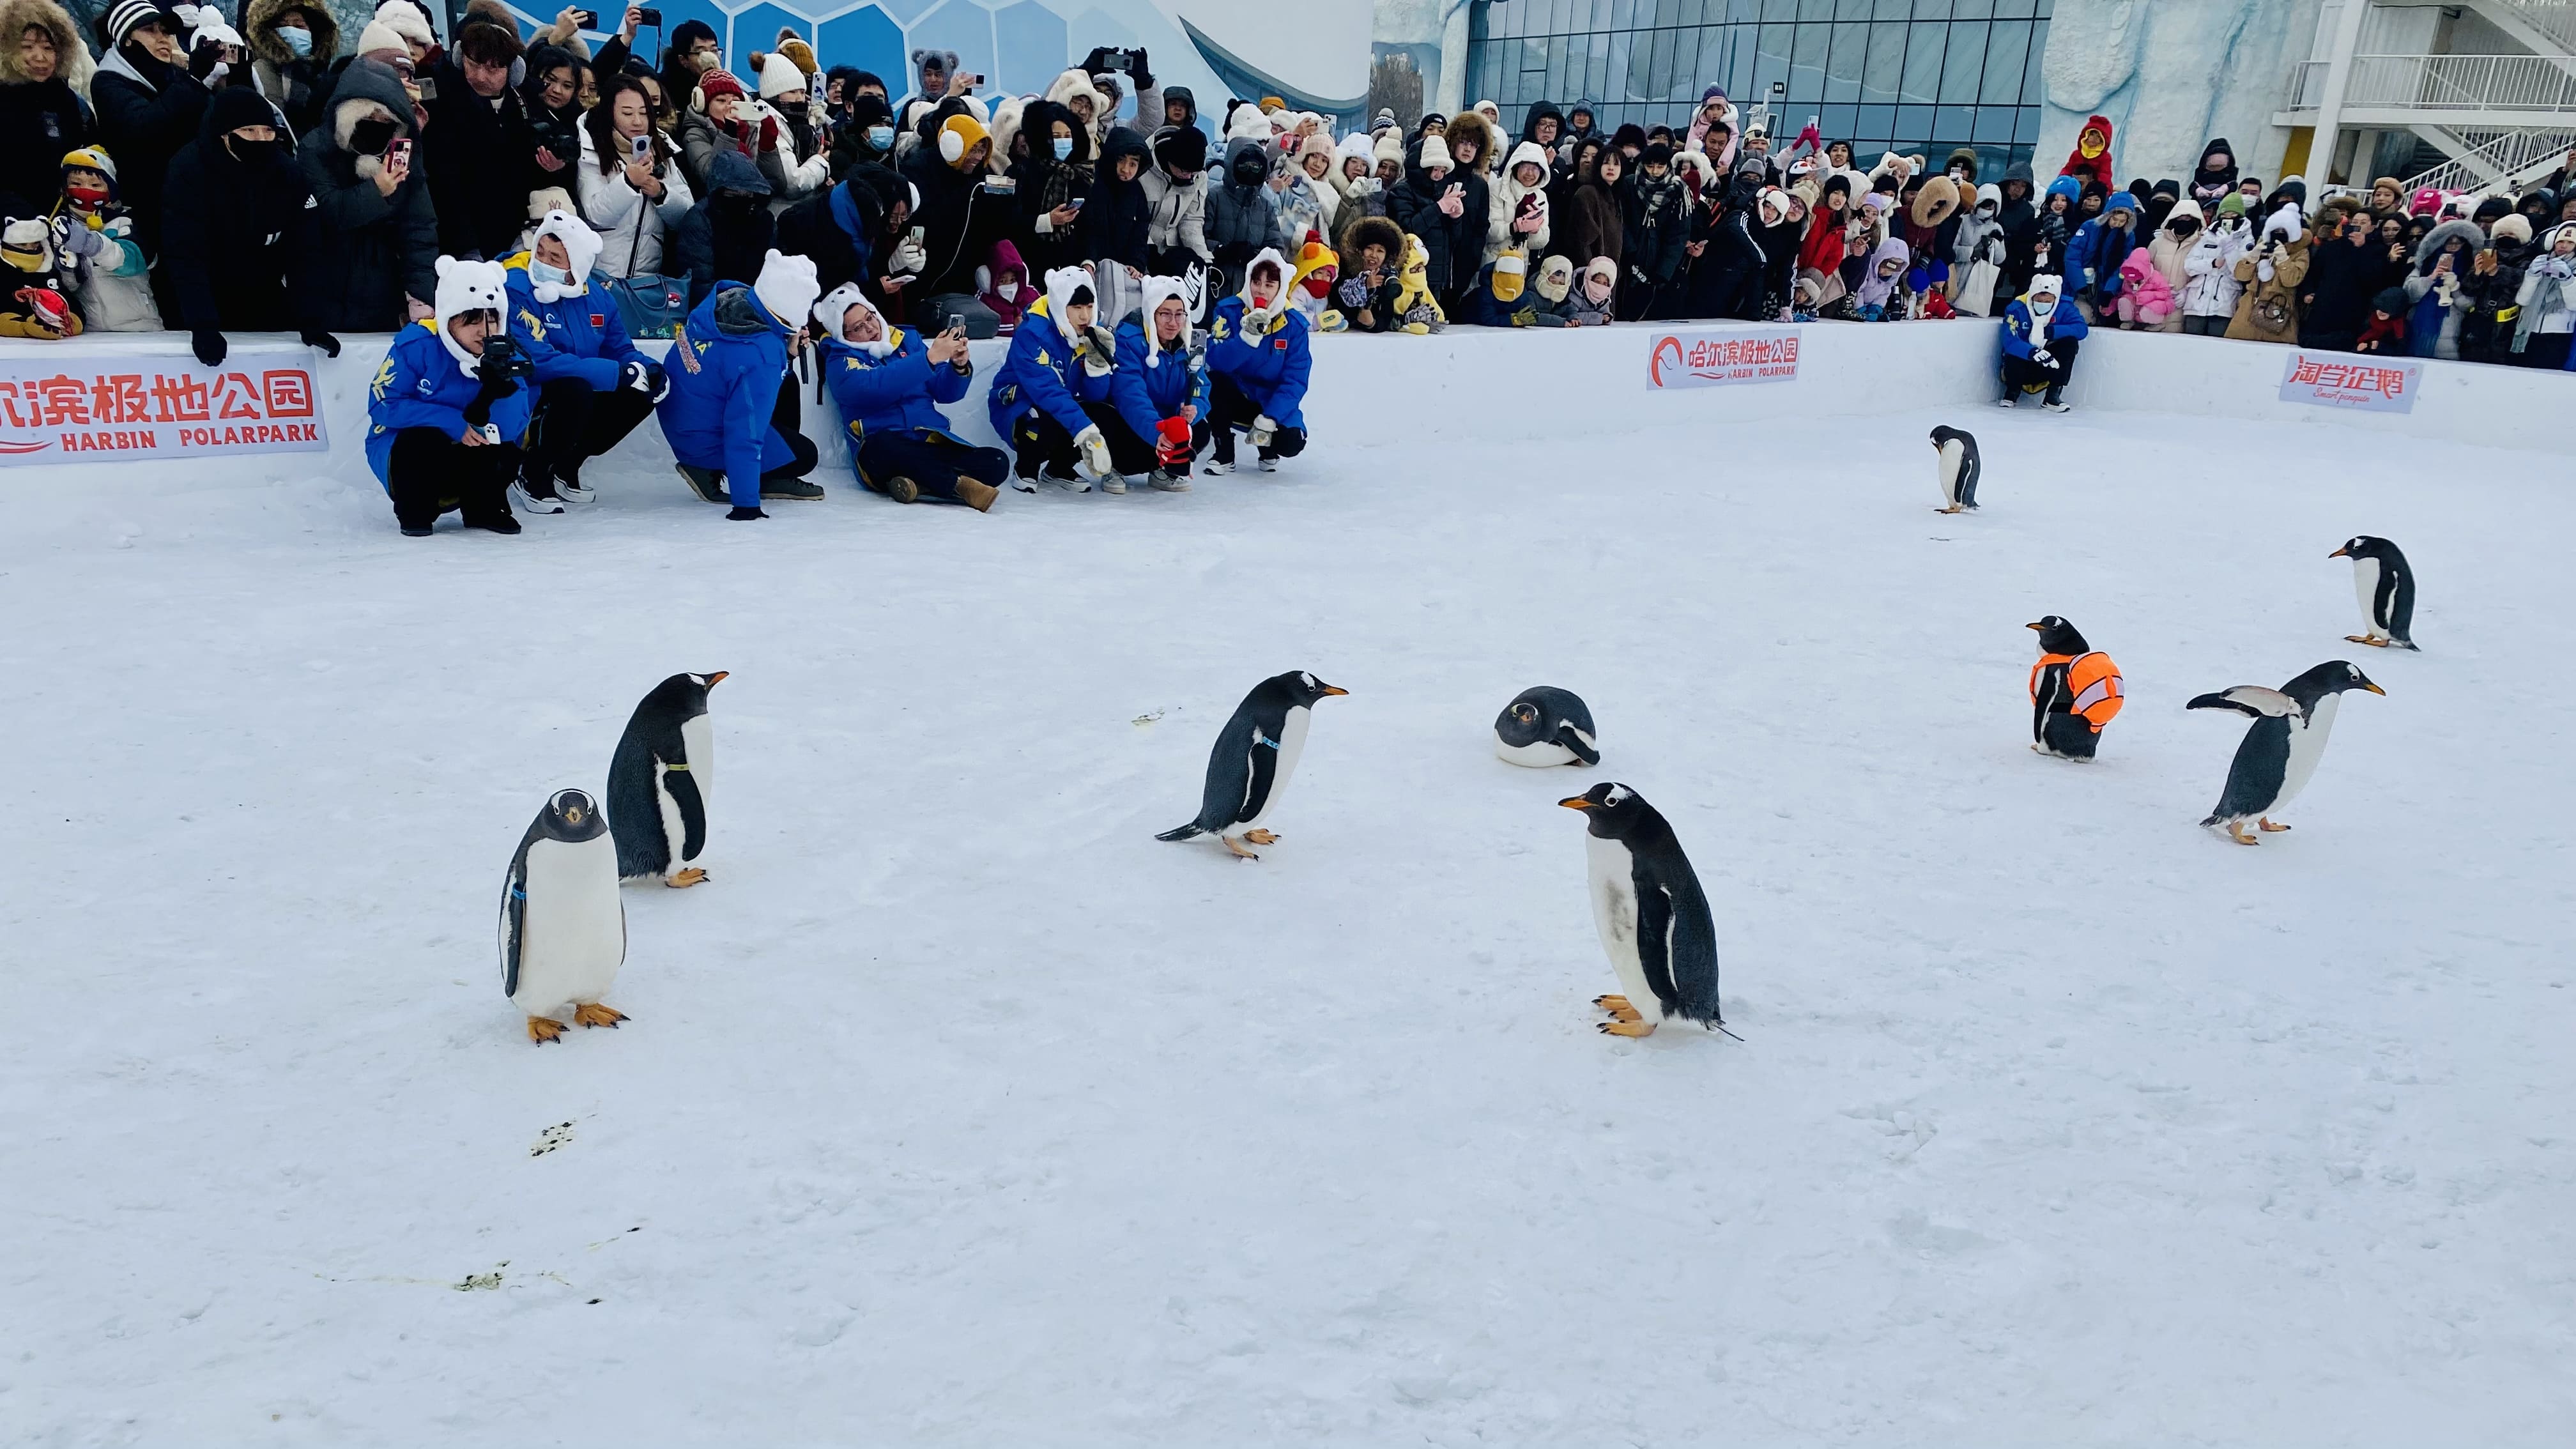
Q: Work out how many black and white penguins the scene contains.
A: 9